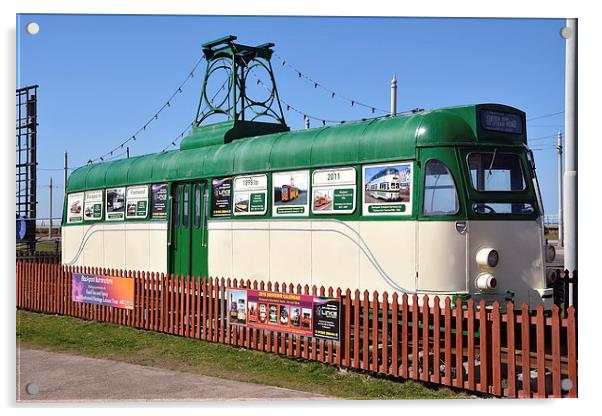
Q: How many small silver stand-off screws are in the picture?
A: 4